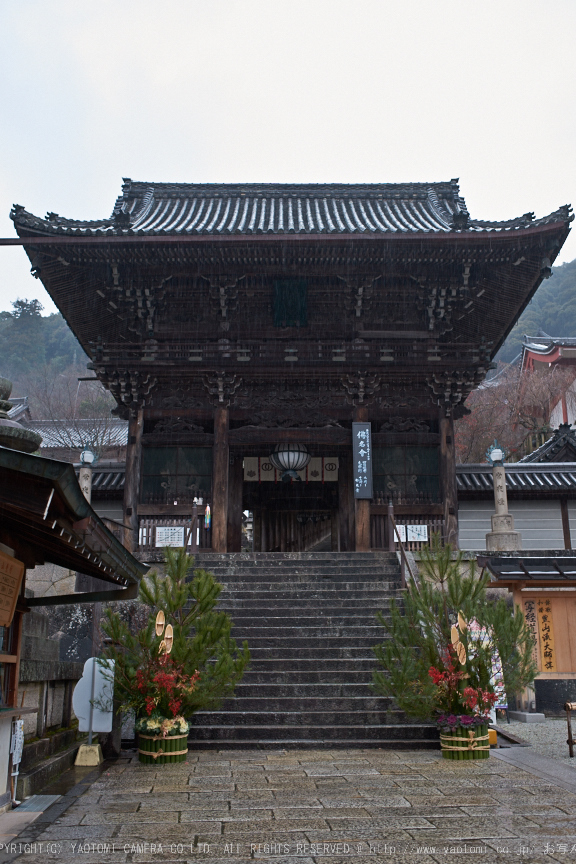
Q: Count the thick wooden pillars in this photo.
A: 4